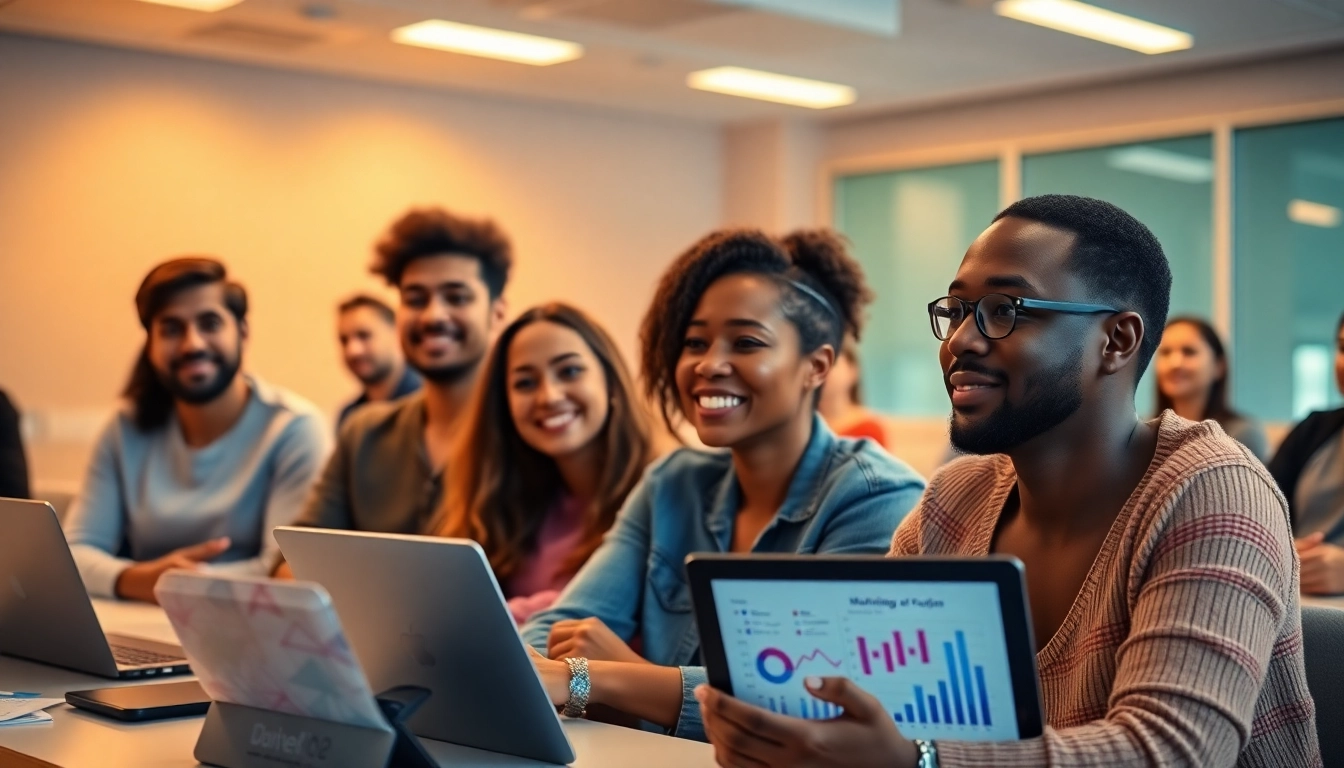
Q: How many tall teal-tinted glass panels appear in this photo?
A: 3